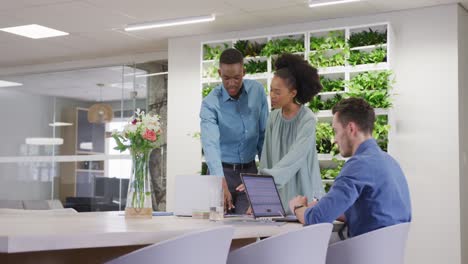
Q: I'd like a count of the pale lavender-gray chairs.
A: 3